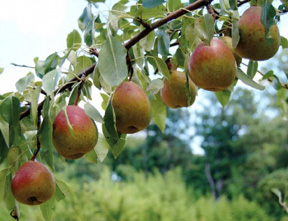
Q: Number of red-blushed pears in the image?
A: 6